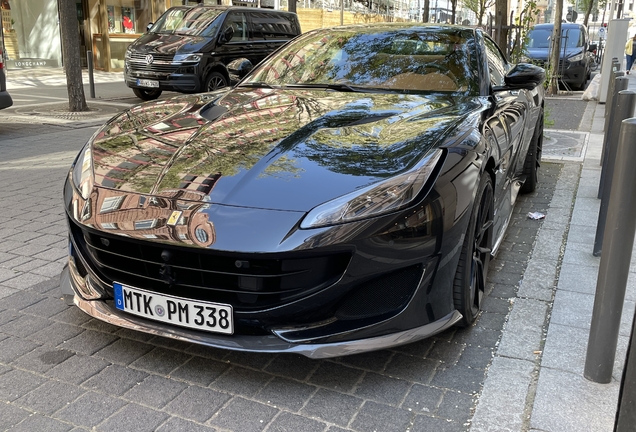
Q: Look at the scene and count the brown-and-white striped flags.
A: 0